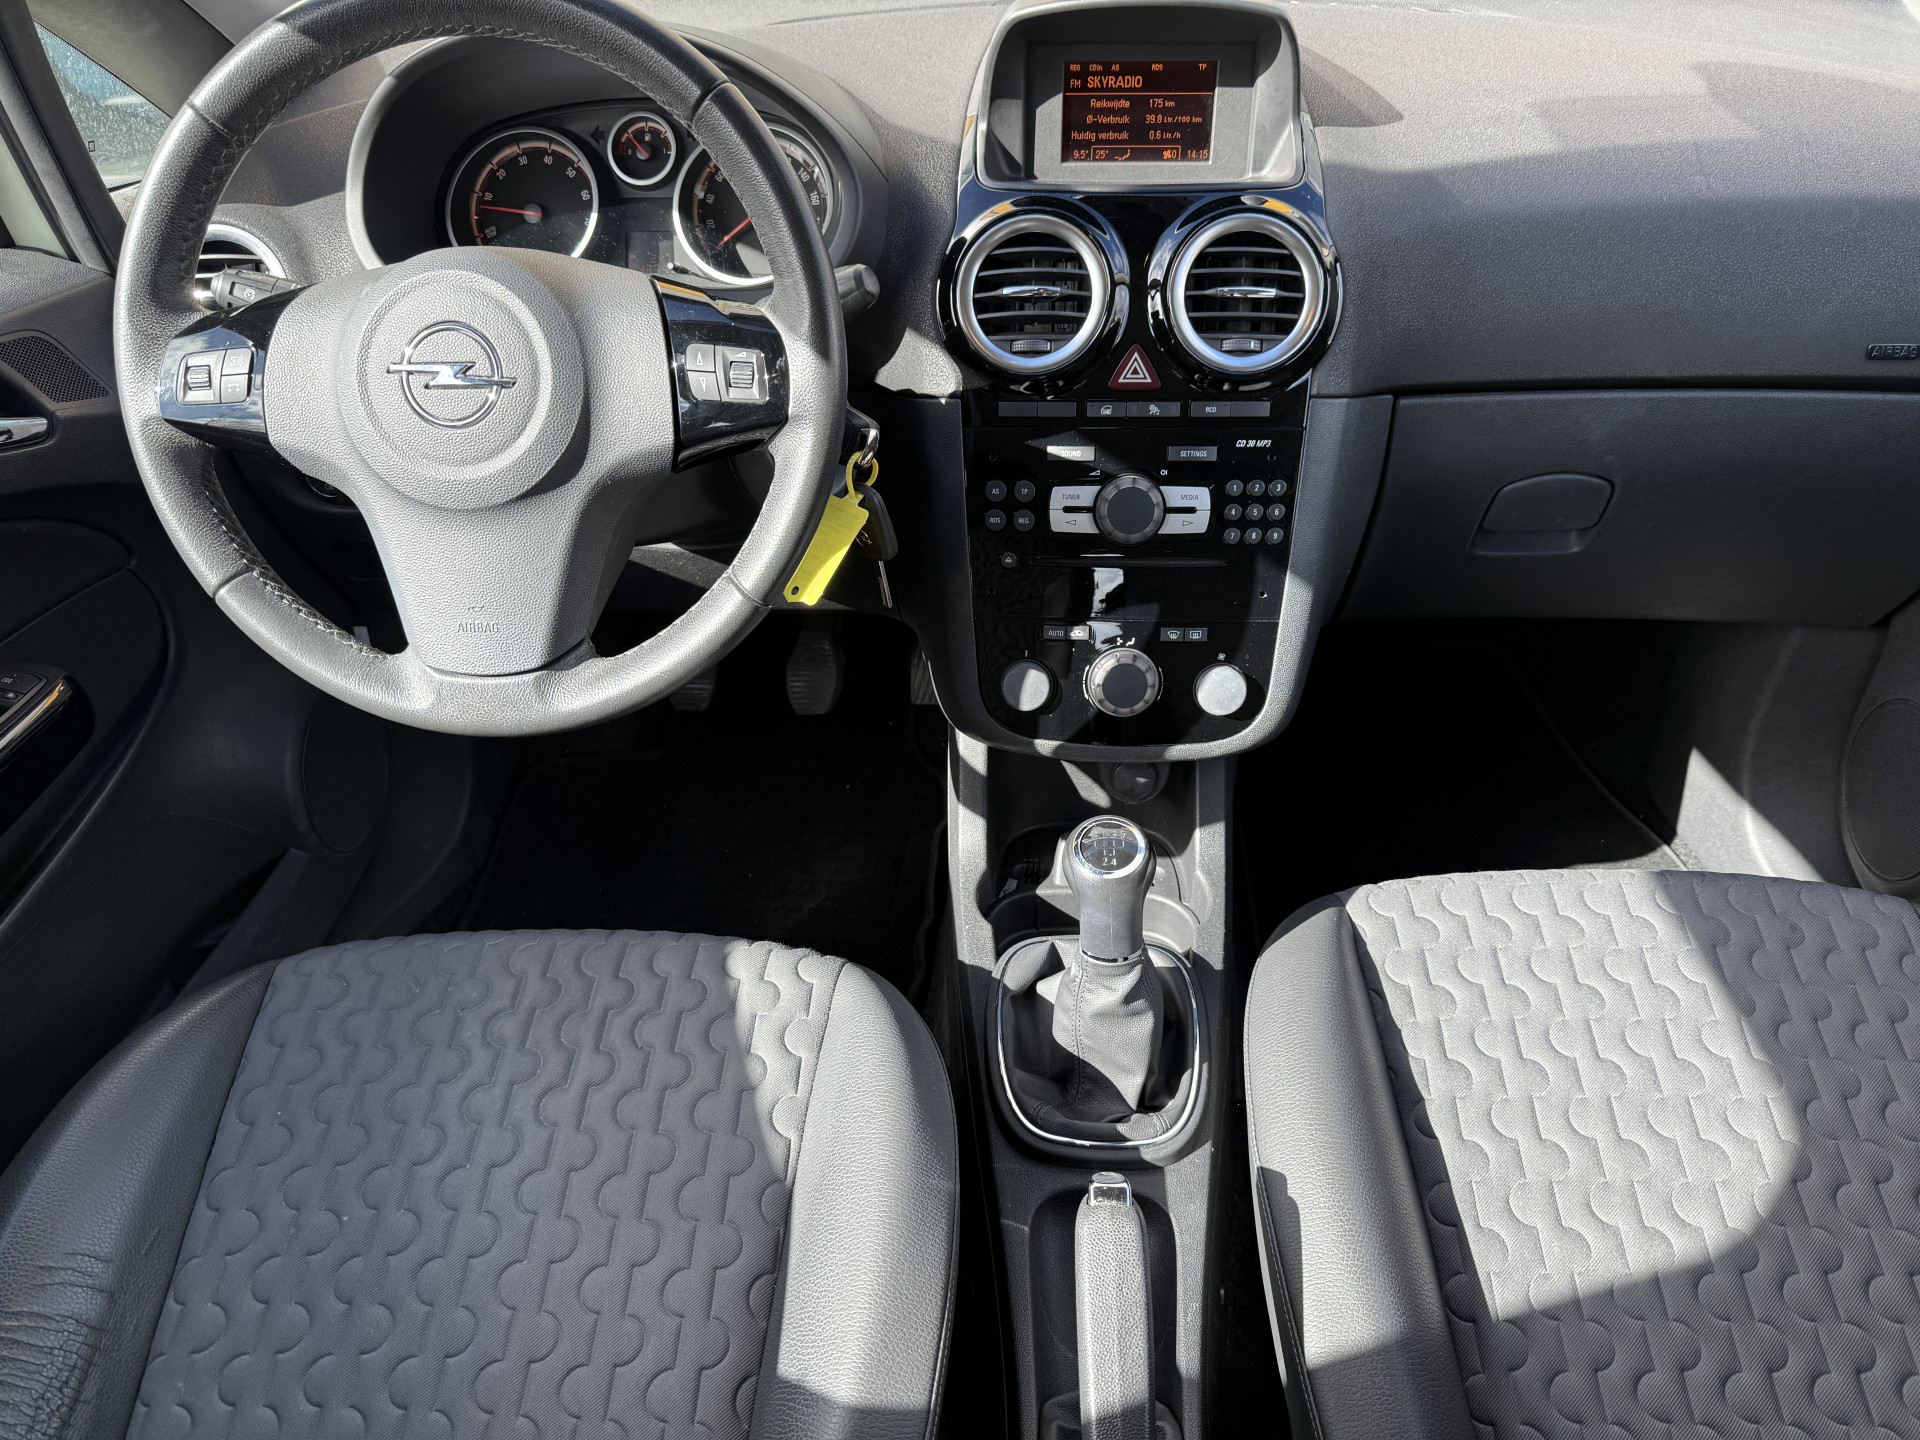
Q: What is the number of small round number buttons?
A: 9